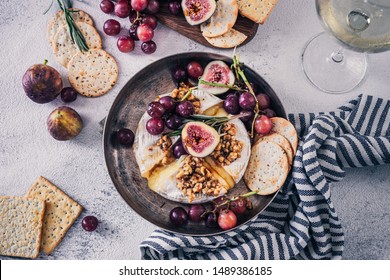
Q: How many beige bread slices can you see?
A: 11